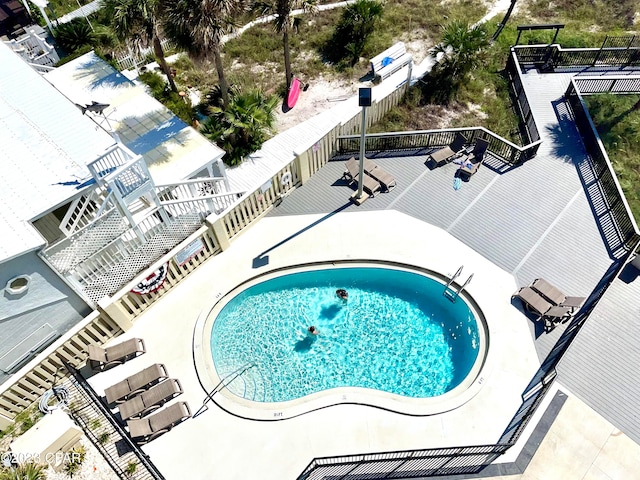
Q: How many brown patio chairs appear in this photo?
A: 10